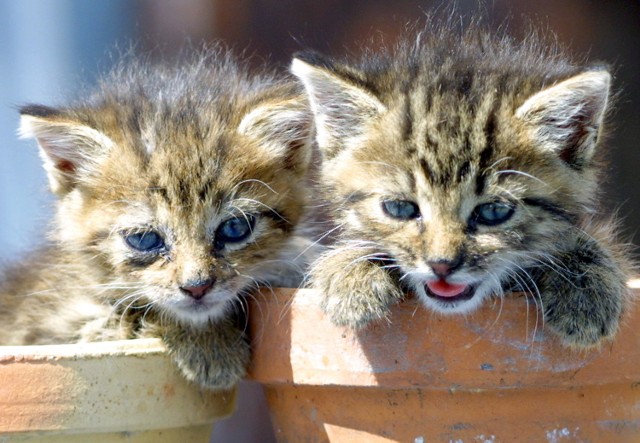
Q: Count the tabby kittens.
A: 2